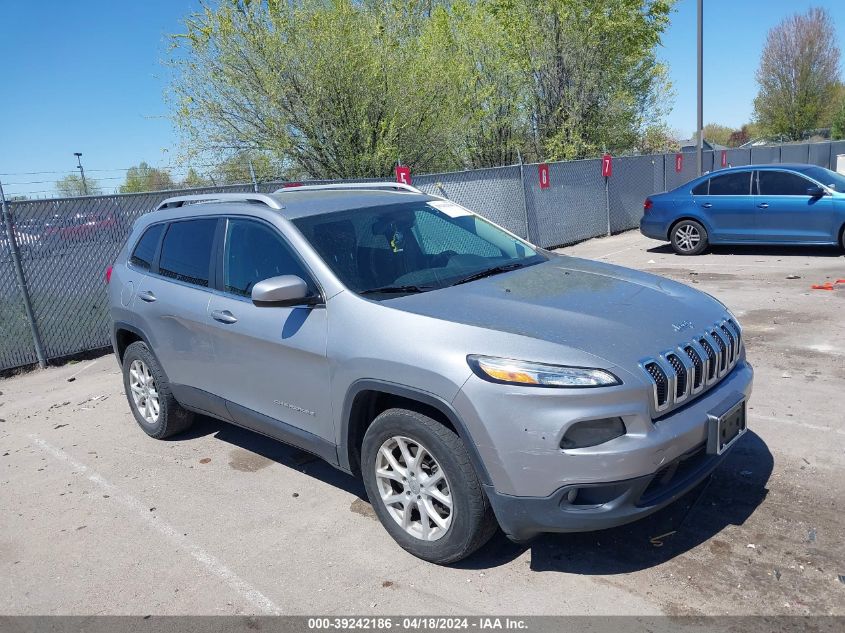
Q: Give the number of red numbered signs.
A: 5